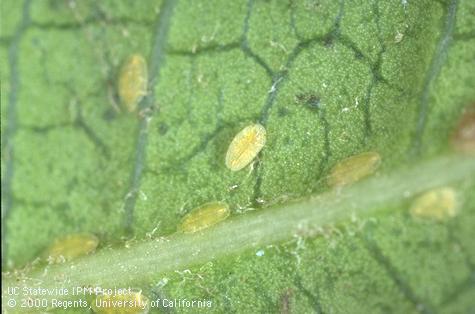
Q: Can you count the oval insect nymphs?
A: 7